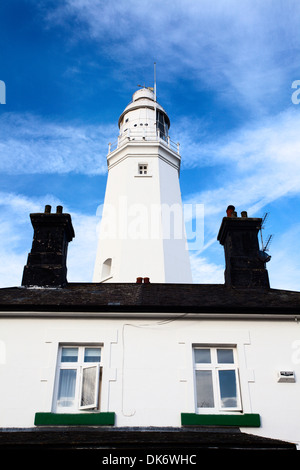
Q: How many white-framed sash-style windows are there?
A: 2